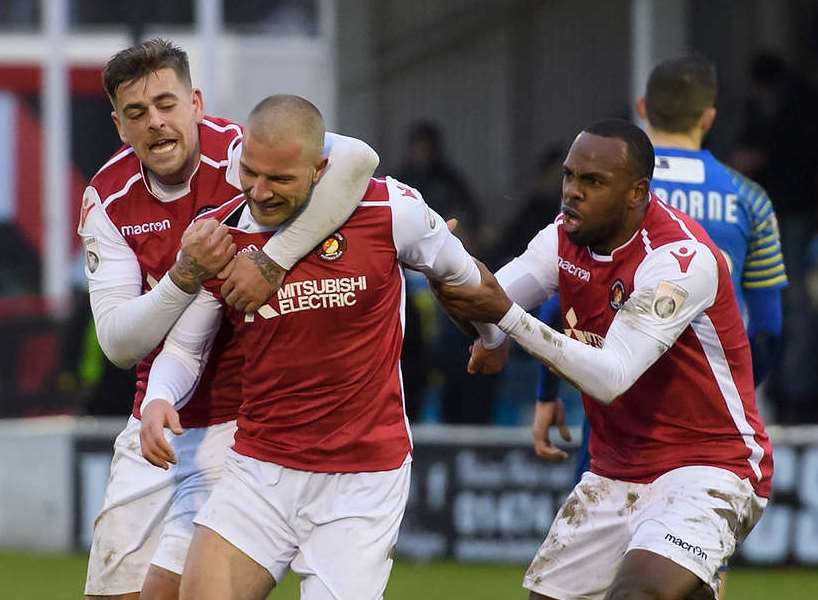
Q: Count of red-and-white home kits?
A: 3